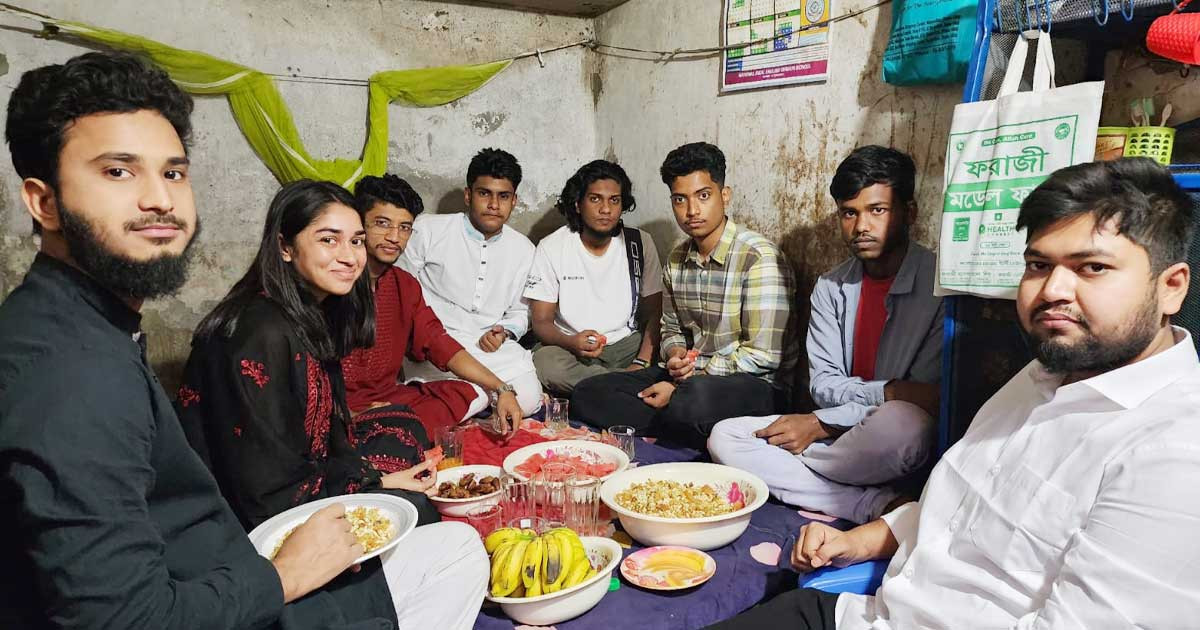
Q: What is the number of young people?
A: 8